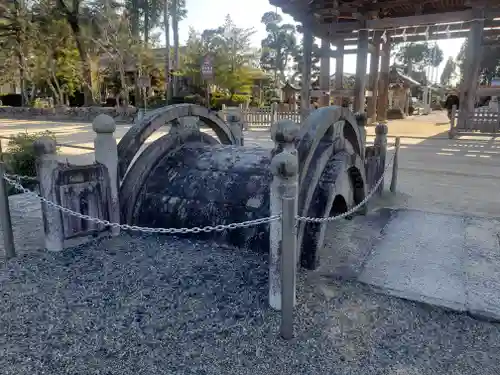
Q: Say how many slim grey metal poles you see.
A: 3